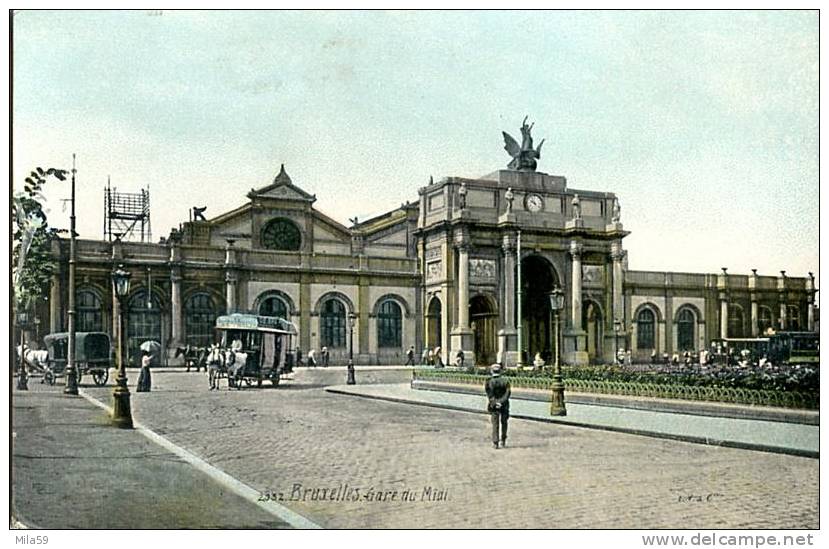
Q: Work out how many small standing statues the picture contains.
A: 4